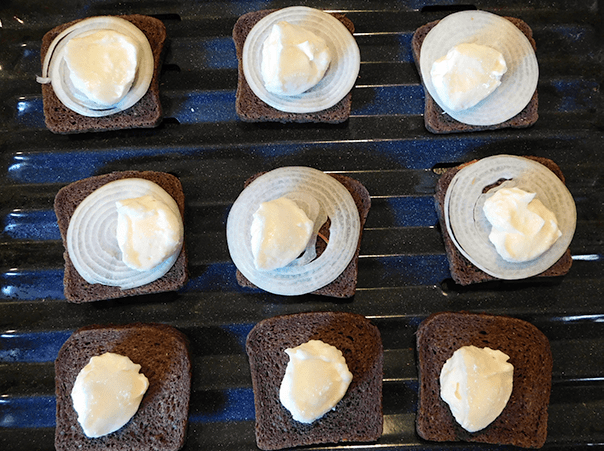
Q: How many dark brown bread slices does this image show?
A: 9